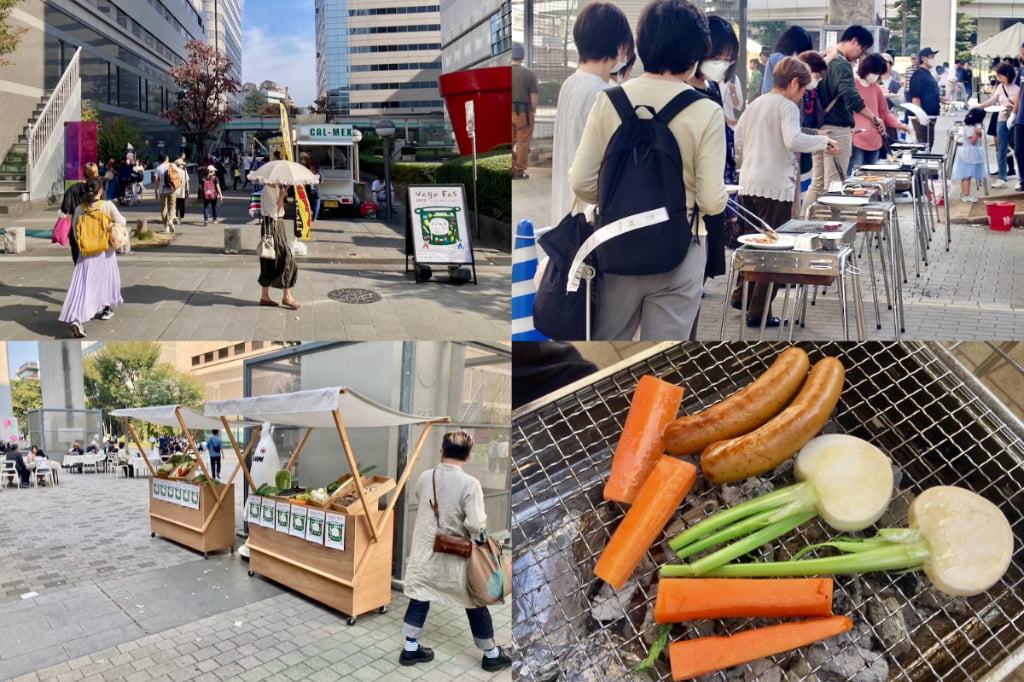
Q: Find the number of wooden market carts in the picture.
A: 2